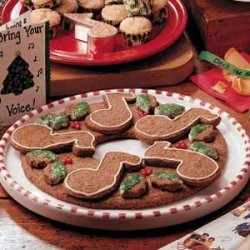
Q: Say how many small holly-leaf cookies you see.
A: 10